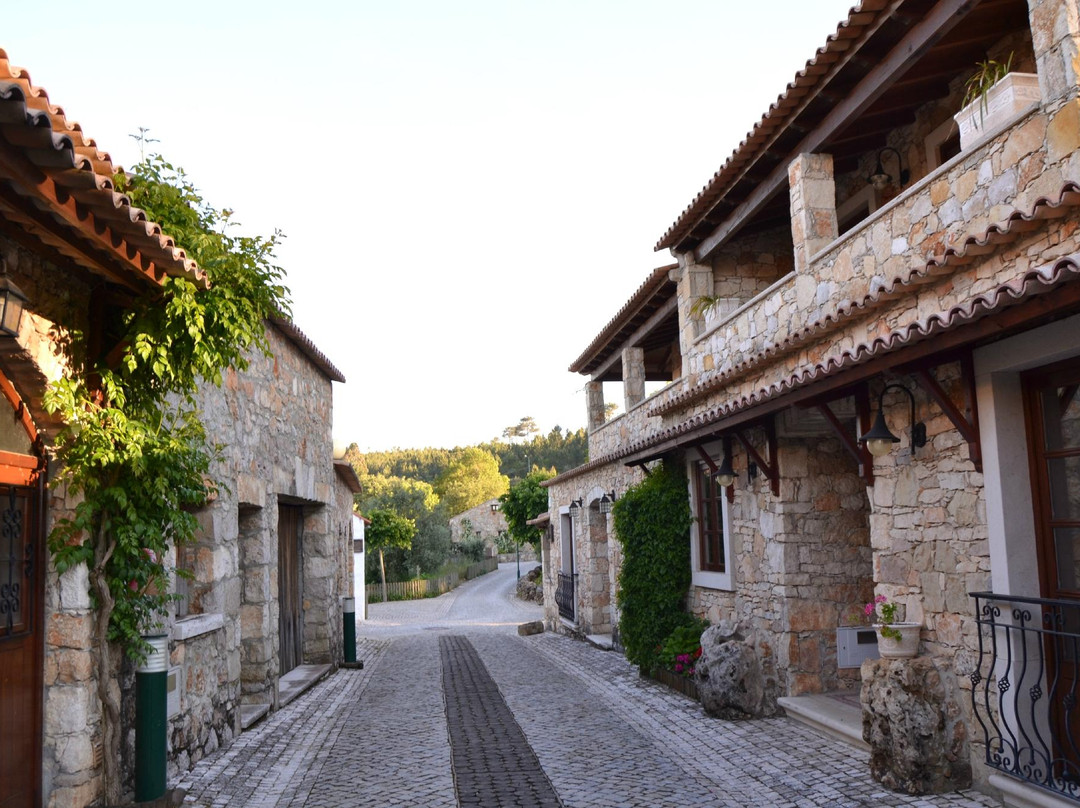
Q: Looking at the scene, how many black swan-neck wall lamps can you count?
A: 3